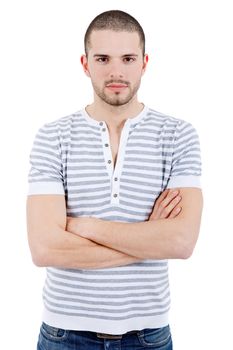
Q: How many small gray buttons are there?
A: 6